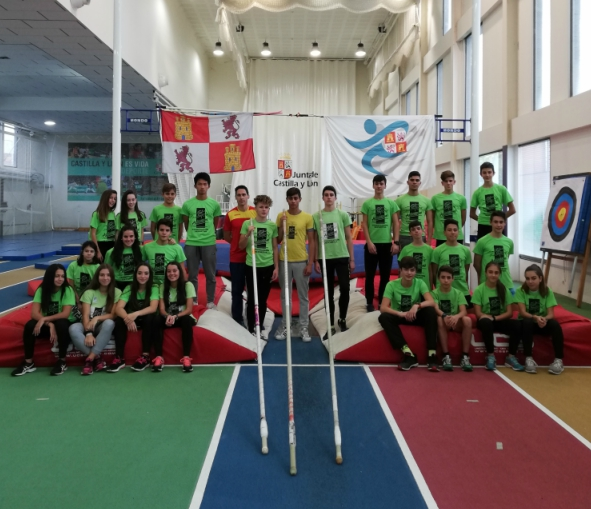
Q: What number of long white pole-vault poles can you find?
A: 3